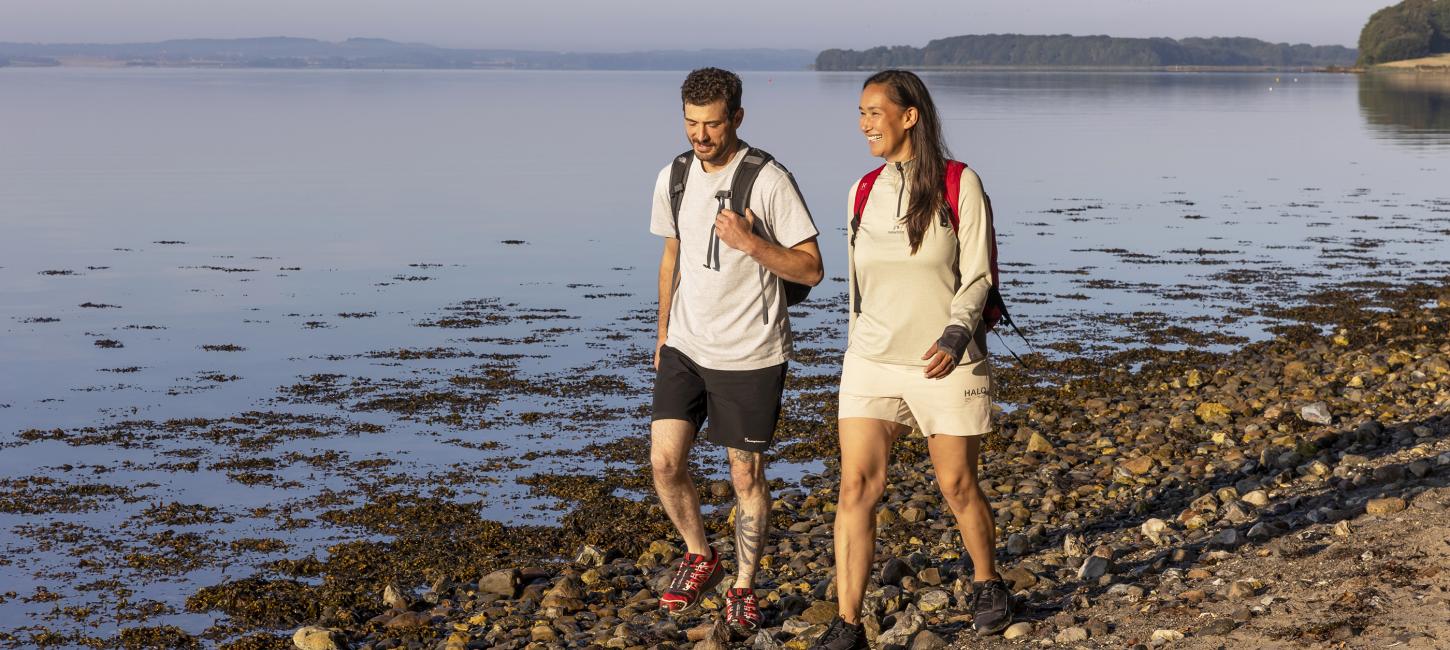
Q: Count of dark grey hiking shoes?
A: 2